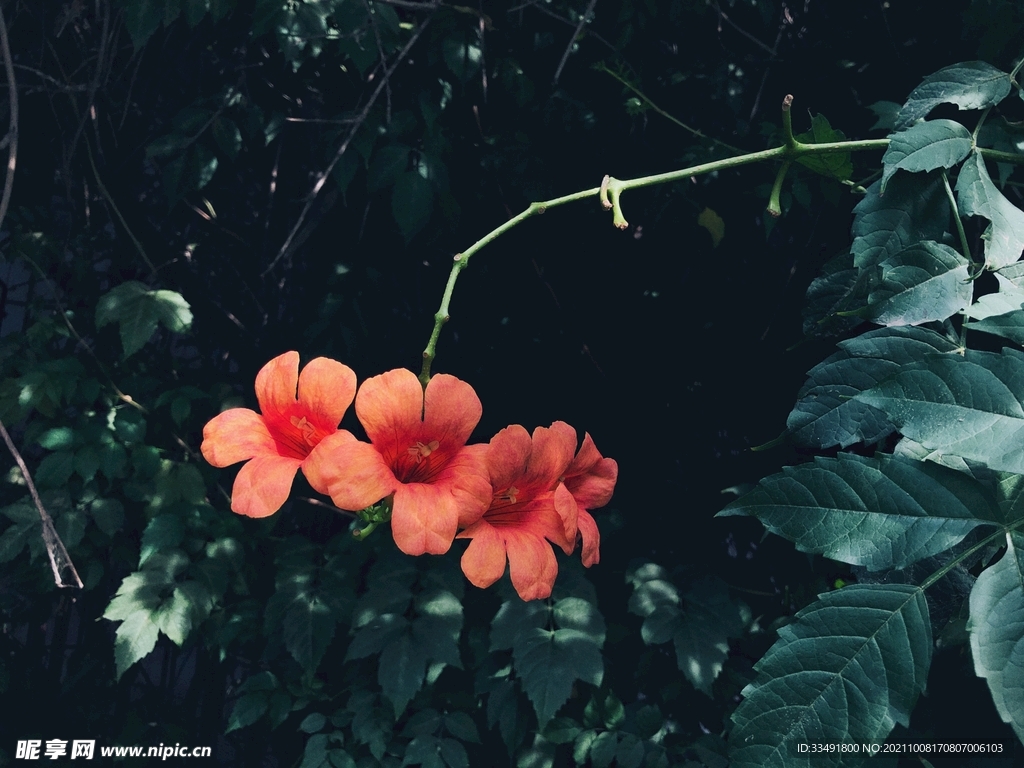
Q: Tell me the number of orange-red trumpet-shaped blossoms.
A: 4